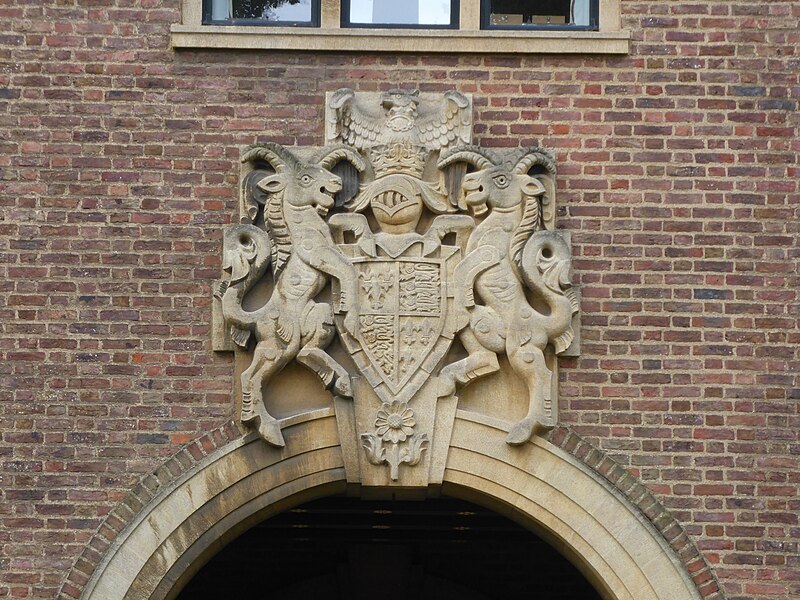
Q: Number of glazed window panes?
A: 3